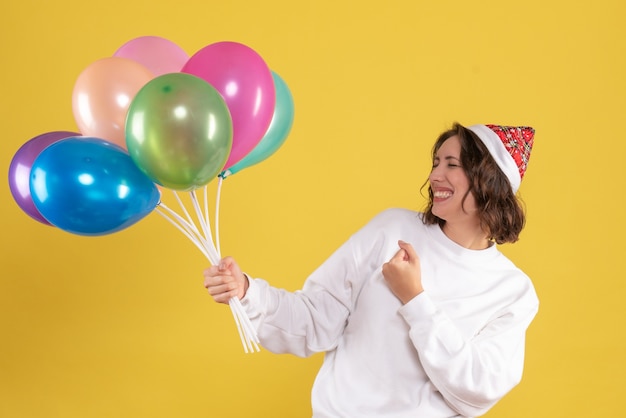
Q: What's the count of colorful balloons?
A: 7